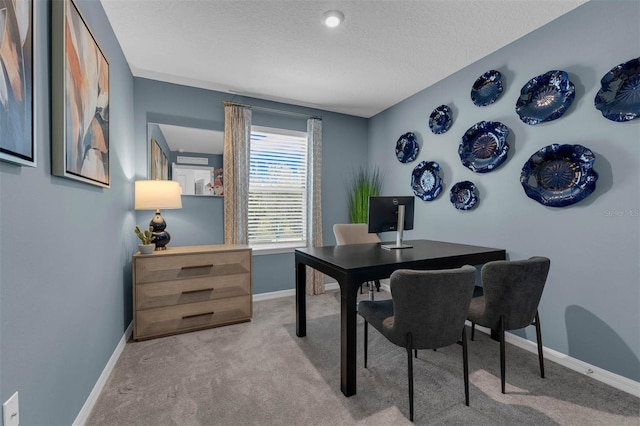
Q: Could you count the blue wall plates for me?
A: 9